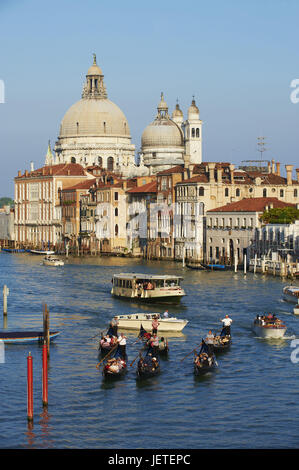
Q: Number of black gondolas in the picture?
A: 6